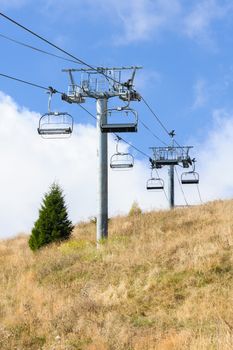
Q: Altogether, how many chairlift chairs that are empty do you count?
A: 5